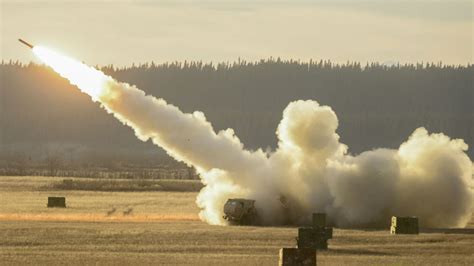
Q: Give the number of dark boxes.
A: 5